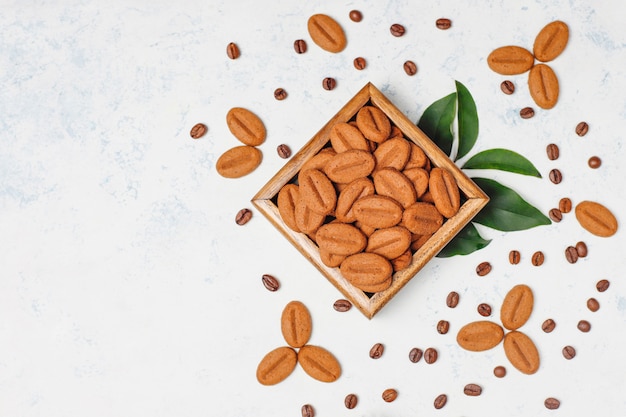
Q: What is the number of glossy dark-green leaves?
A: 5